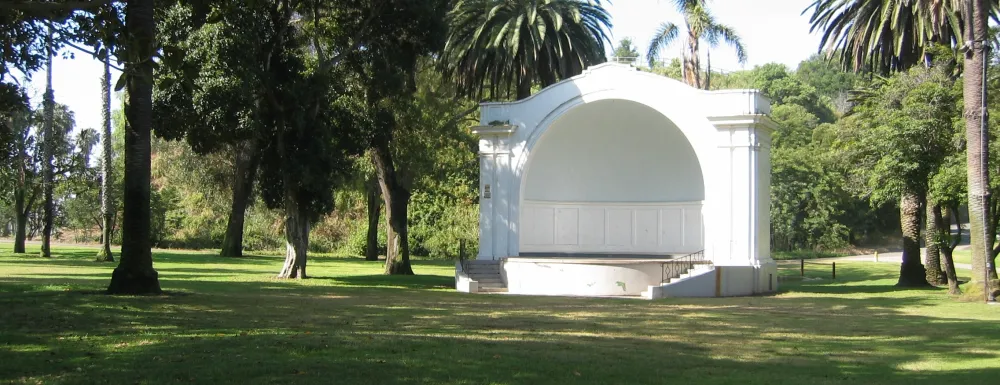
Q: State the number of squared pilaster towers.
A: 2